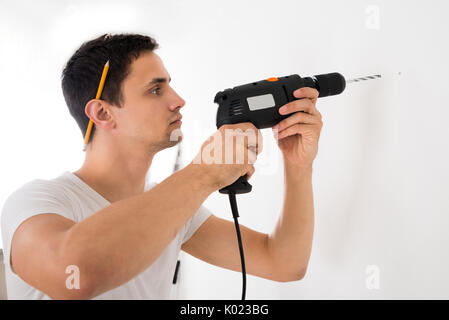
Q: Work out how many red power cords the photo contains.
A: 0